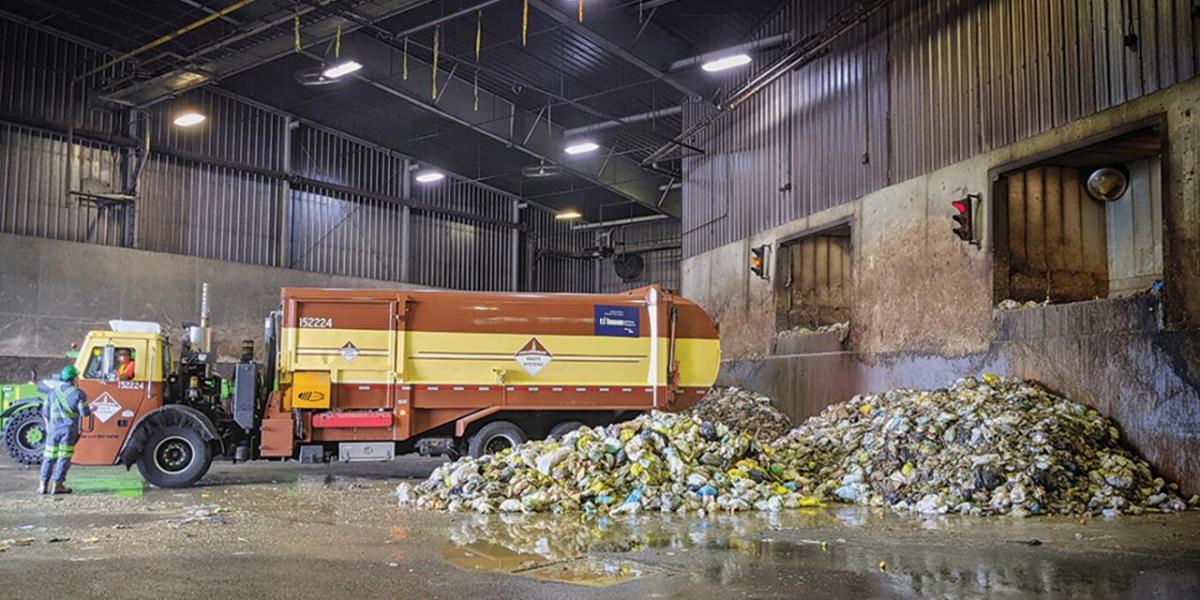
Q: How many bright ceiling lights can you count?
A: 6